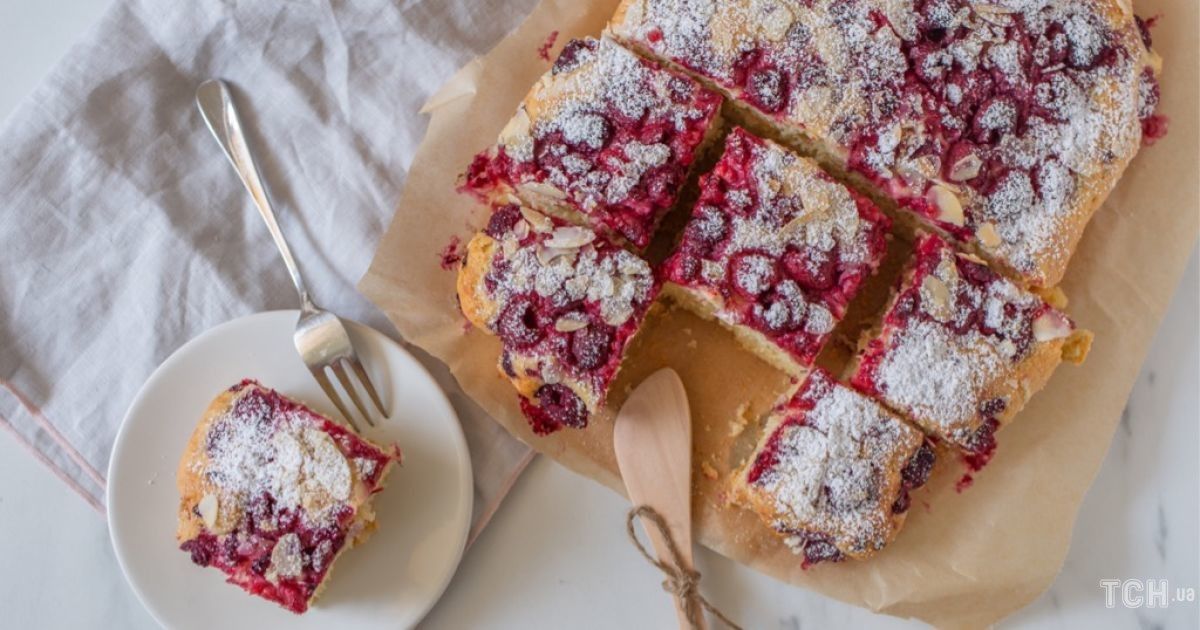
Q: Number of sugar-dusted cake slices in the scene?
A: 6